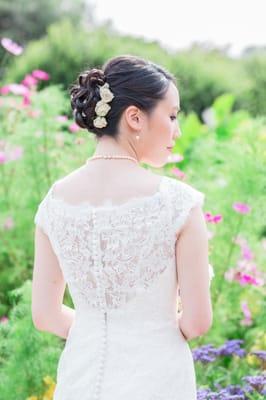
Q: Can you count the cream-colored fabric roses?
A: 3